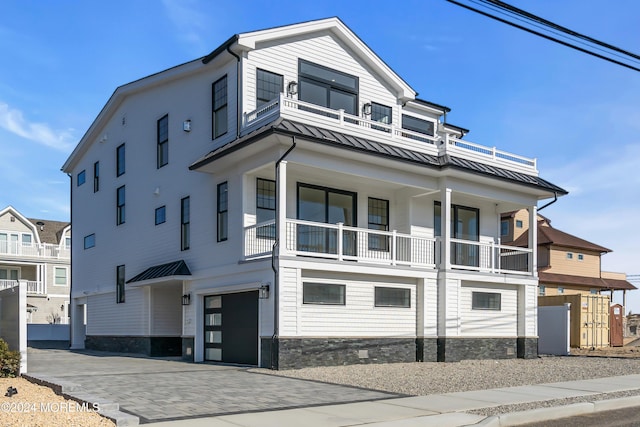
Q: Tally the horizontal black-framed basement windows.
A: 3